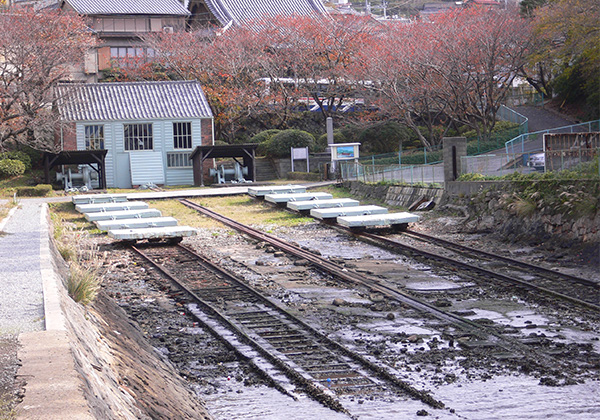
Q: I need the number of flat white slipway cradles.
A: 10